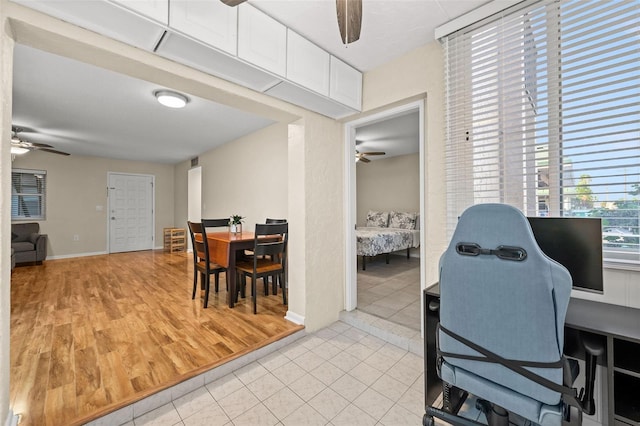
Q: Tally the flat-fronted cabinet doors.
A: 5